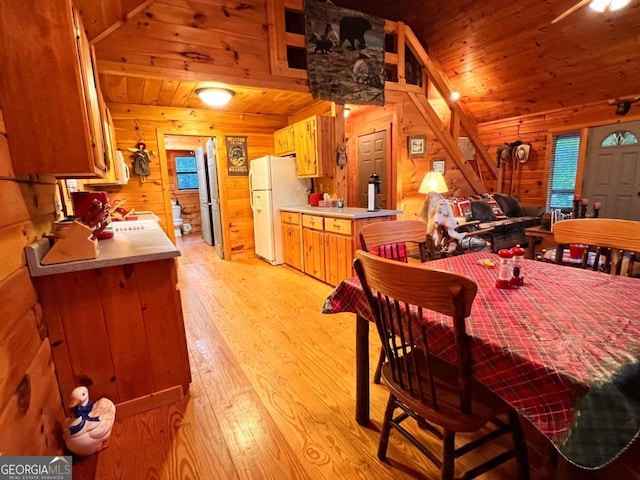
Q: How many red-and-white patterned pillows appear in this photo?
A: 2